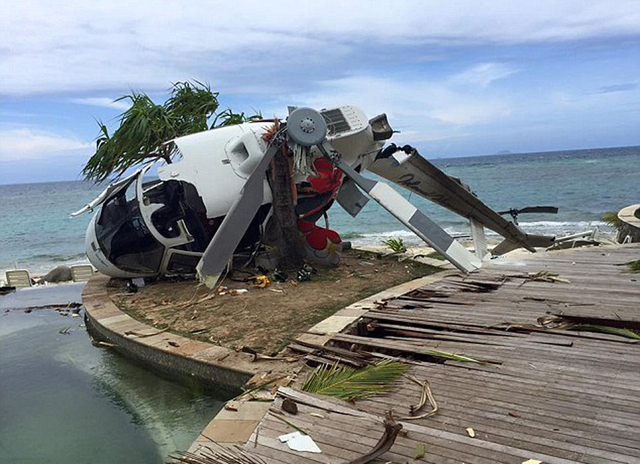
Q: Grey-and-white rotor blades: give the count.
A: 1